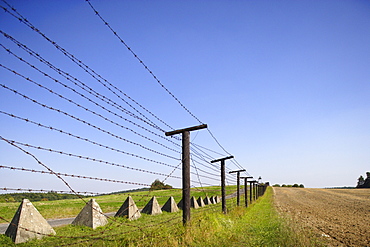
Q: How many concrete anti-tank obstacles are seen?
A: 11